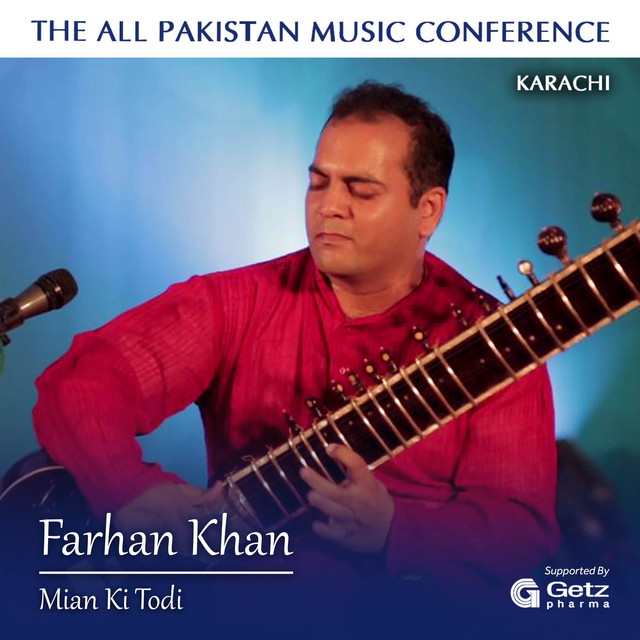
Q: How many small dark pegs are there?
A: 11